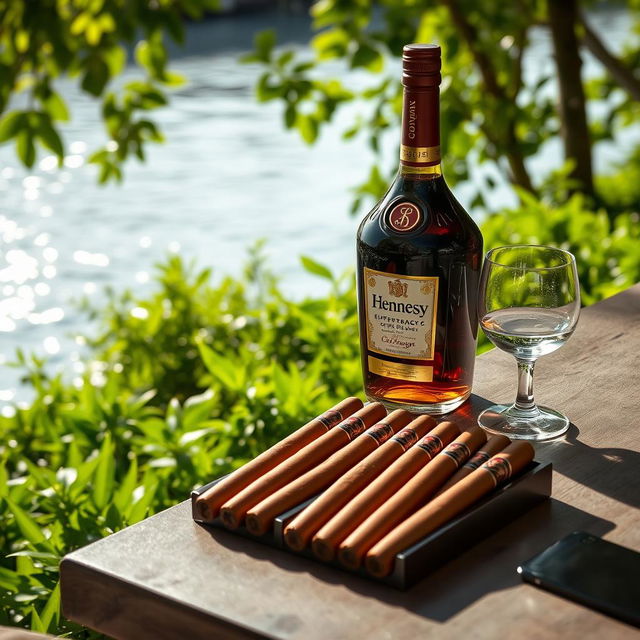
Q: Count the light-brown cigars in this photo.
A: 8